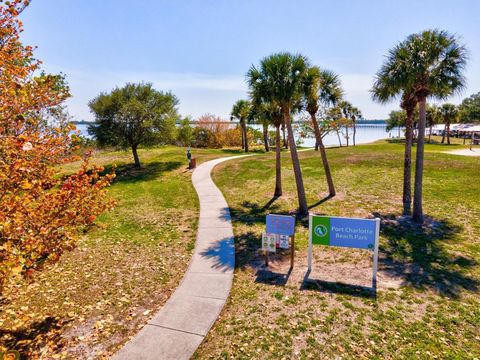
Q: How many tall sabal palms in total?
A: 5